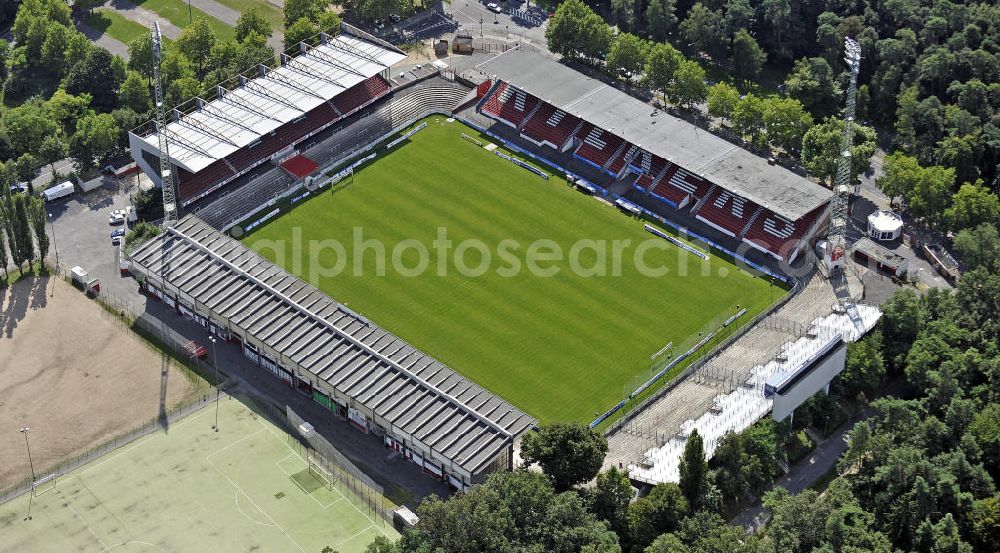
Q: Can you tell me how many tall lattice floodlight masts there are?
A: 2